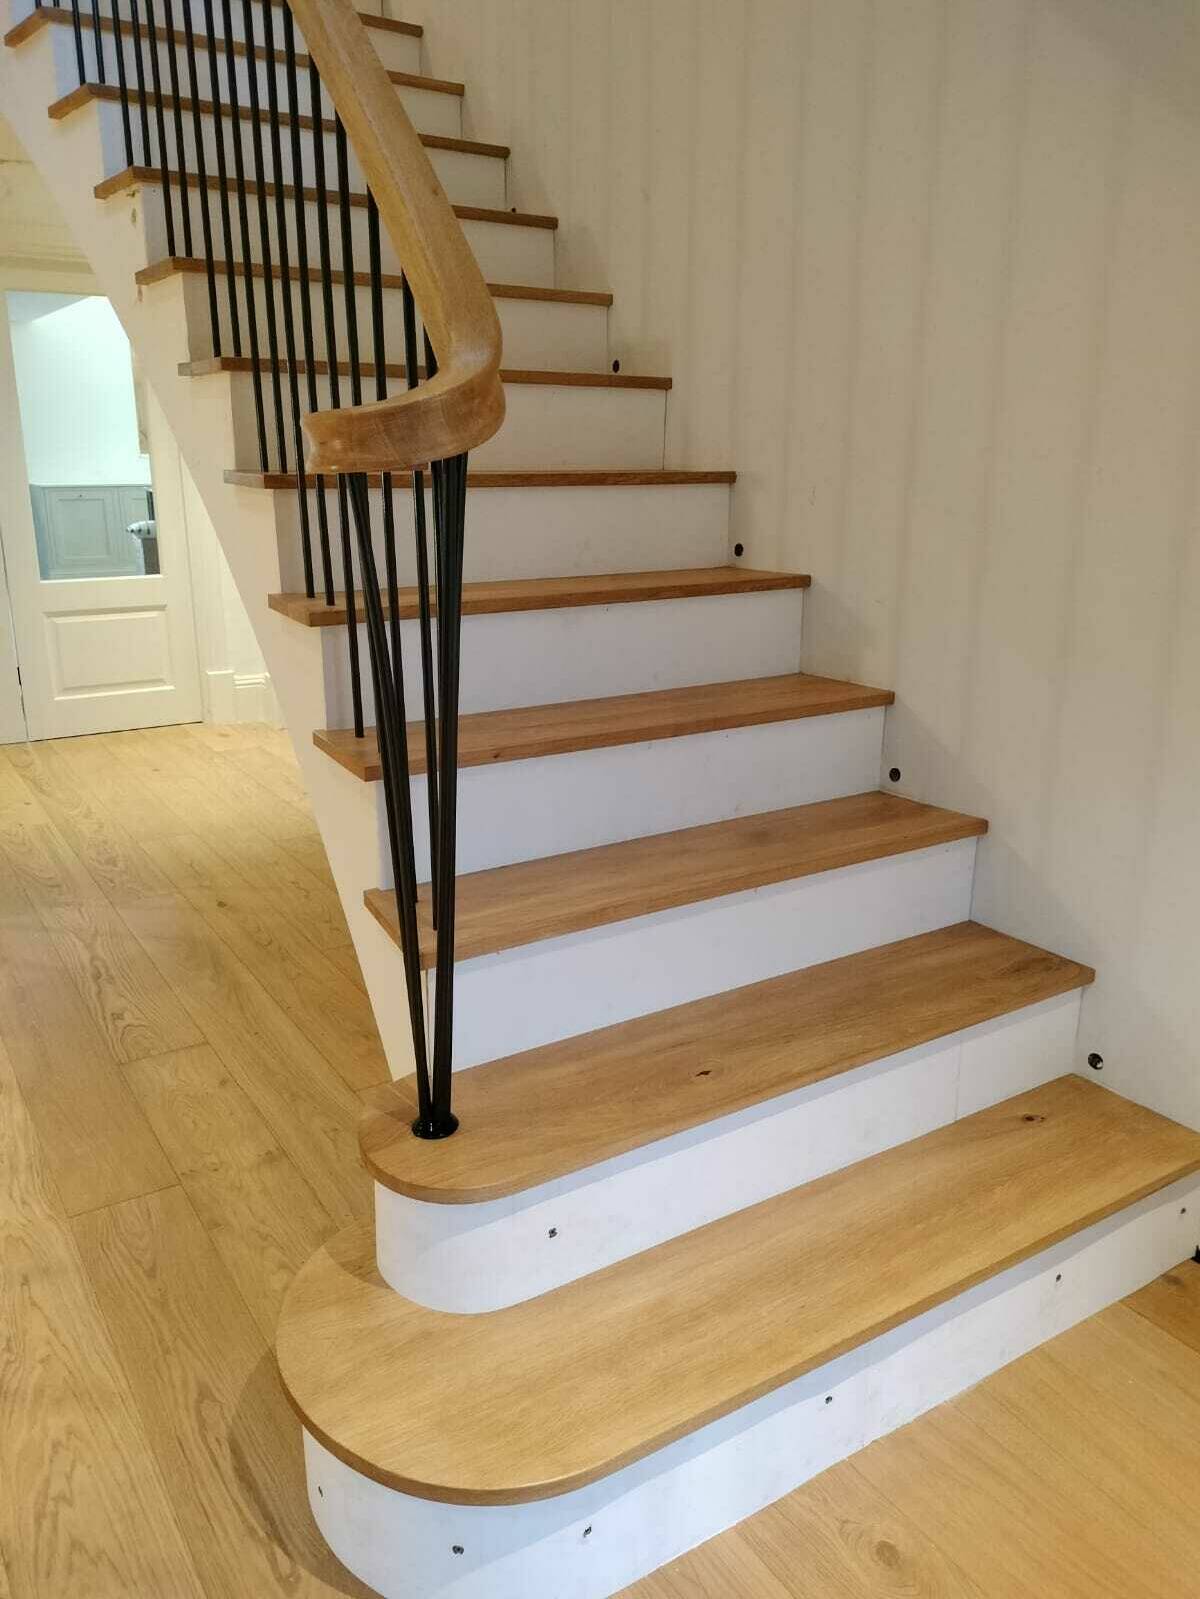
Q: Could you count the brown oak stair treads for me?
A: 12